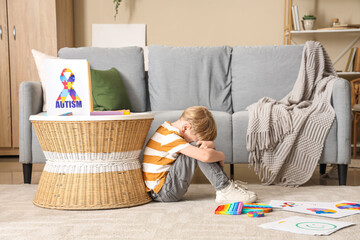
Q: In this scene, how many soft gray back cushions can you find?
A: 3